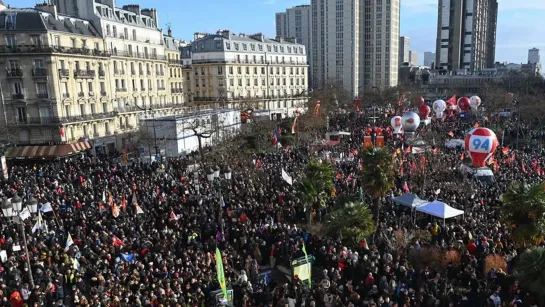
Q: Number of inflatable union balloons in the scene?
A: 8